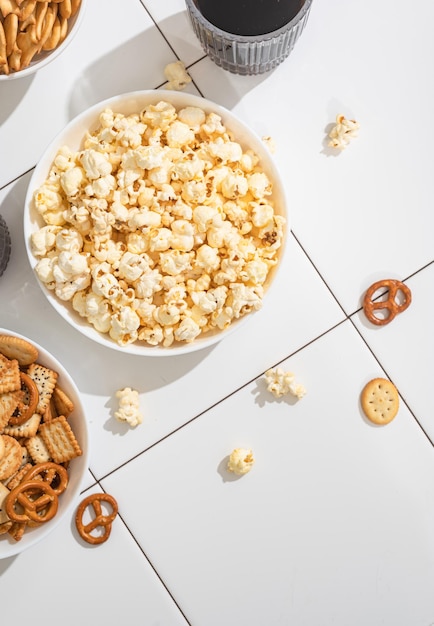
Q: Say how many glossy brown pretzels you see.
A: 5